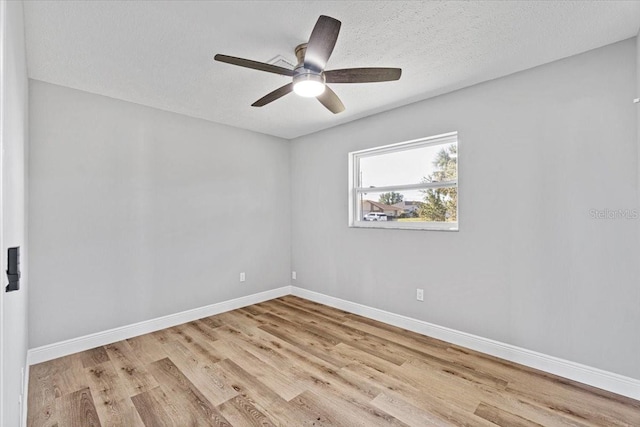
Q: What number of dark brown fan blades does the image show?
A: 5